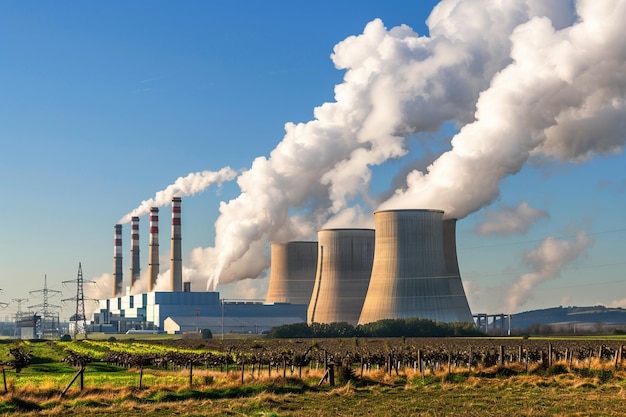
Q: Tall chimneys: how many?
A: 4